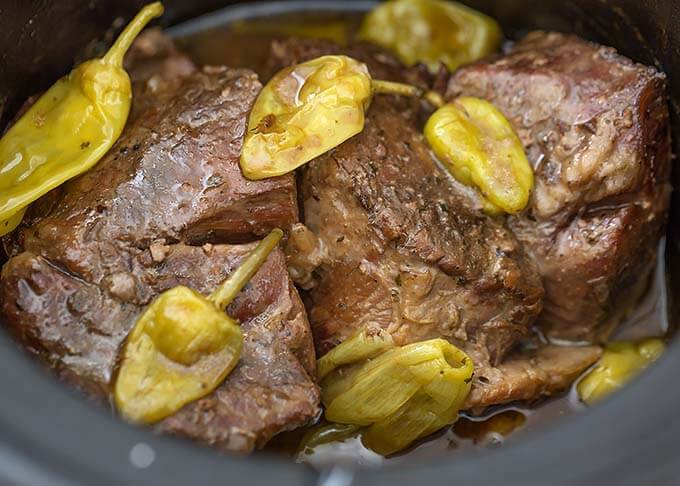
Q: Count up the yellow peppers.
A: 7